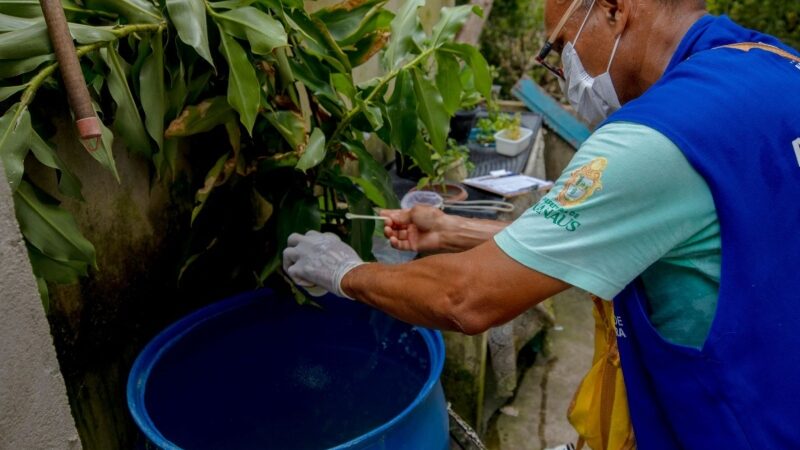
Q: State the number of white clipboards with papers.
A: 1